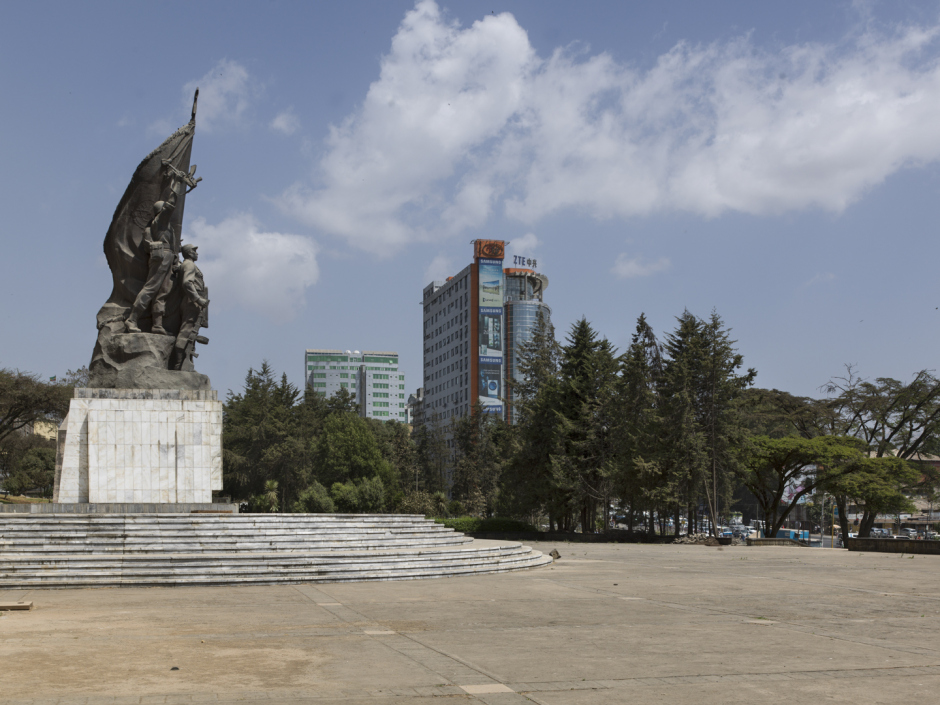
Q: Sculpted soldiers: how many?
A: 2